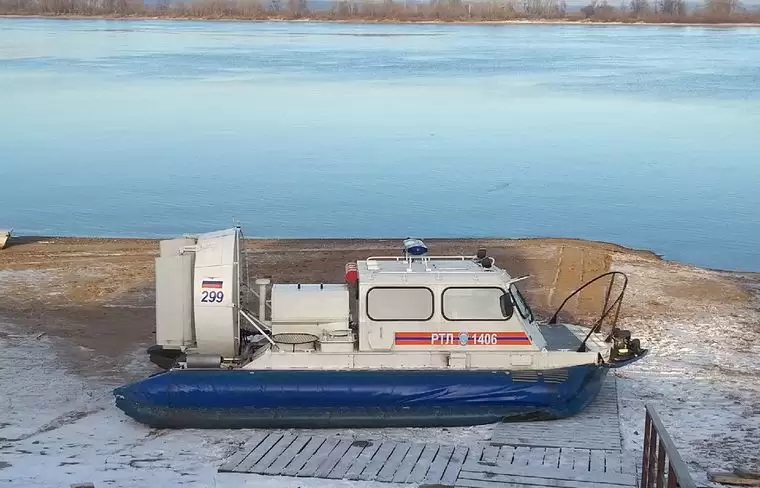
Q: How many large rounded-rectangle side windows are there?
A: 2